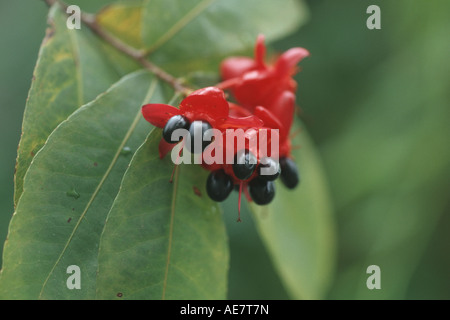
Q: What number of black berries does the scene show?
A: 7